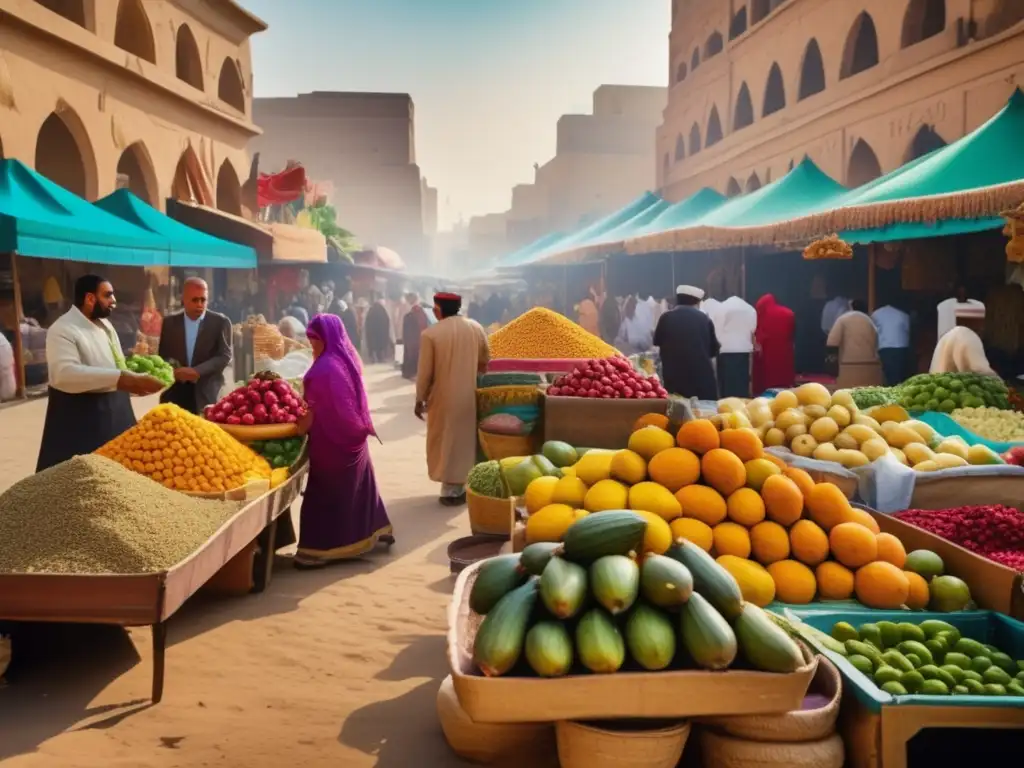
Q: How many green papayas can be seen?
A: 13